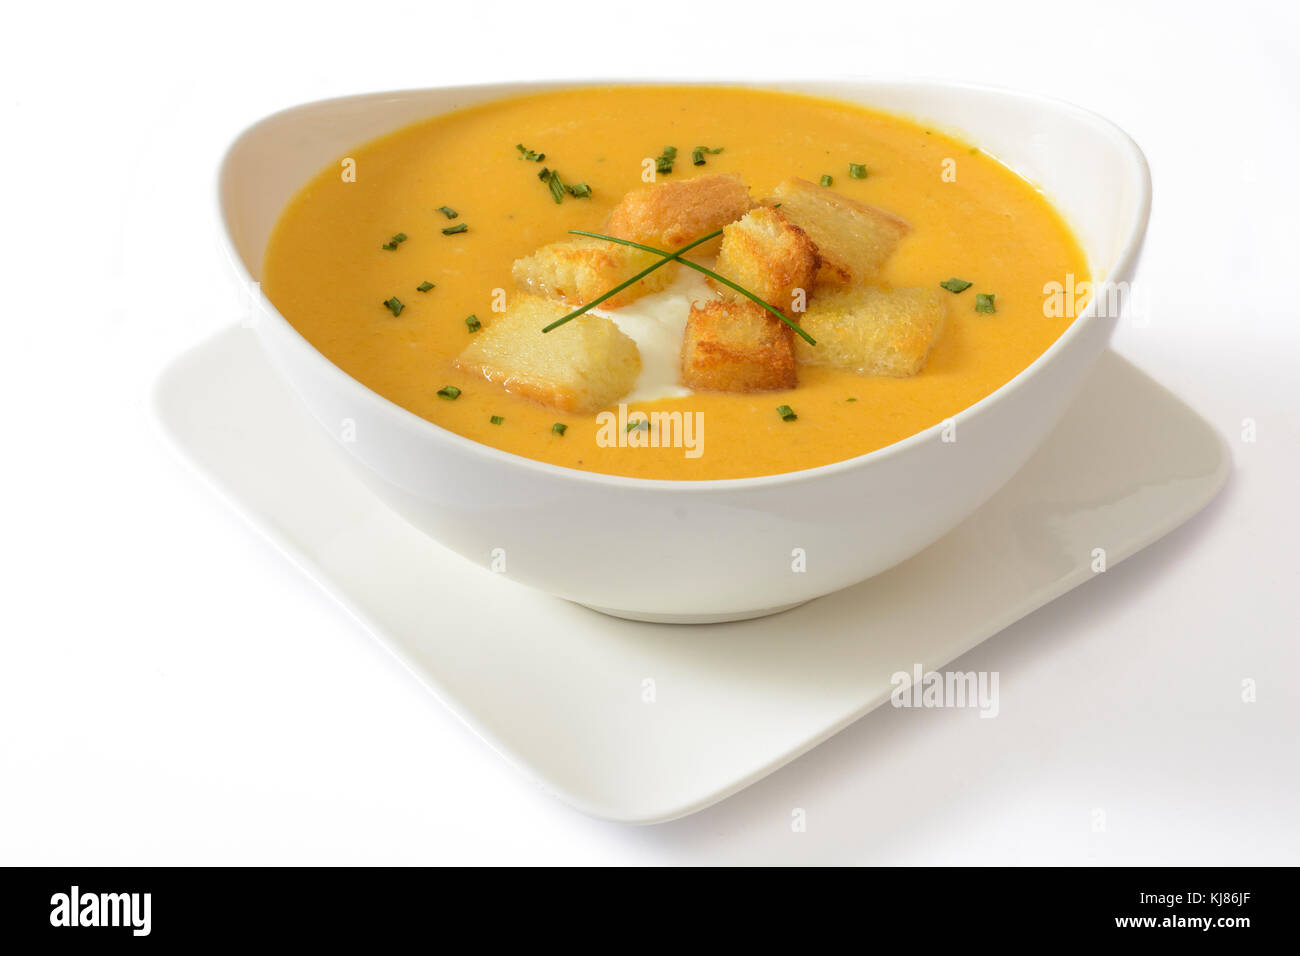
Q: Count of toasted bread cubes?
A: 7